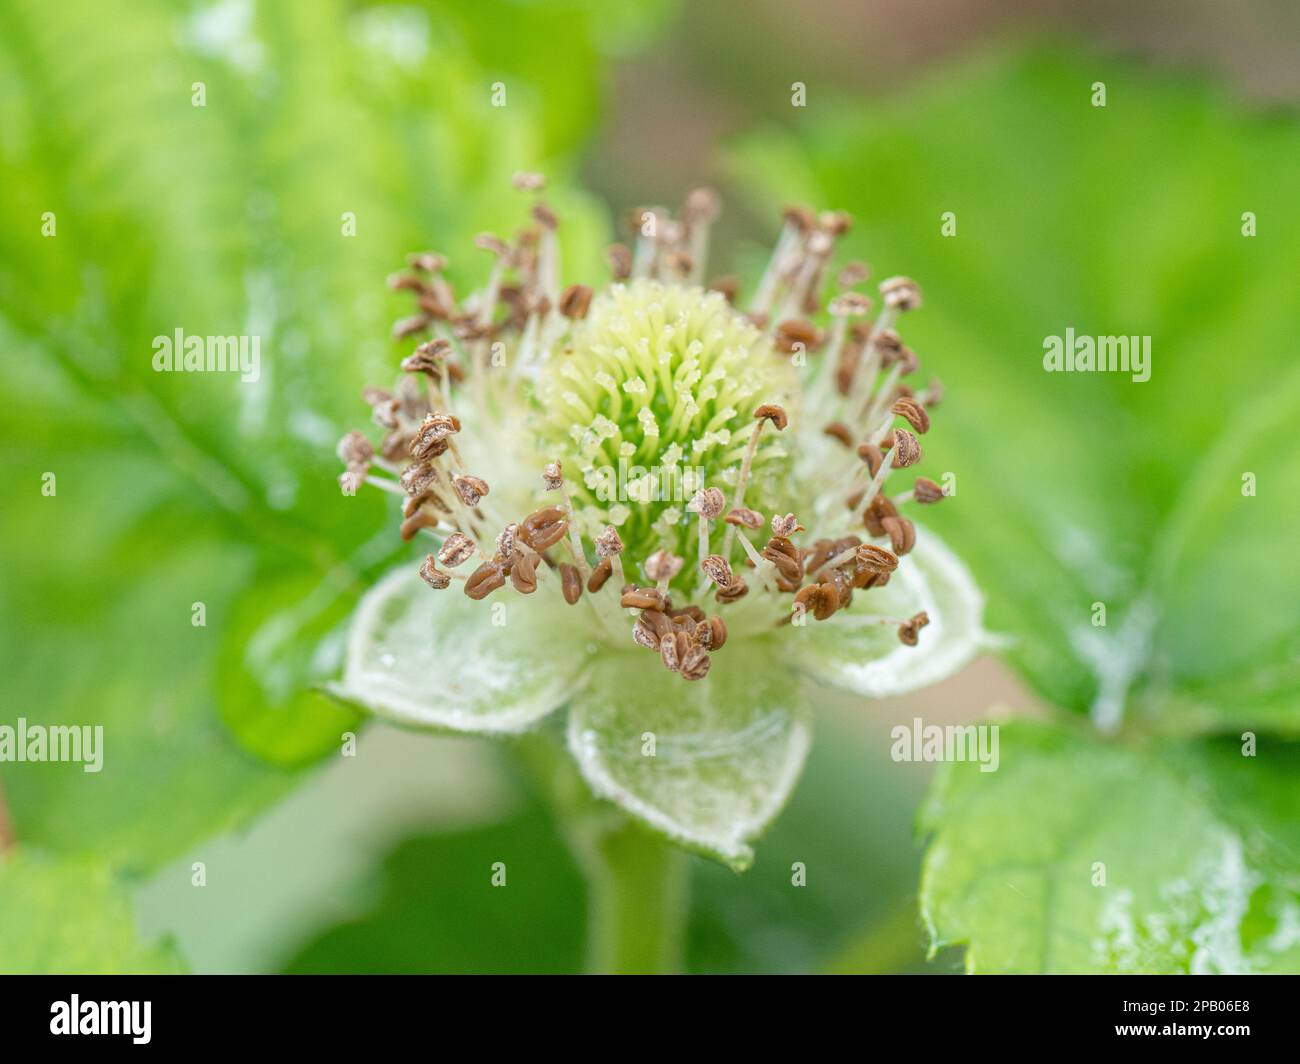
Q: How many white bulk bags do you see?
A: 0